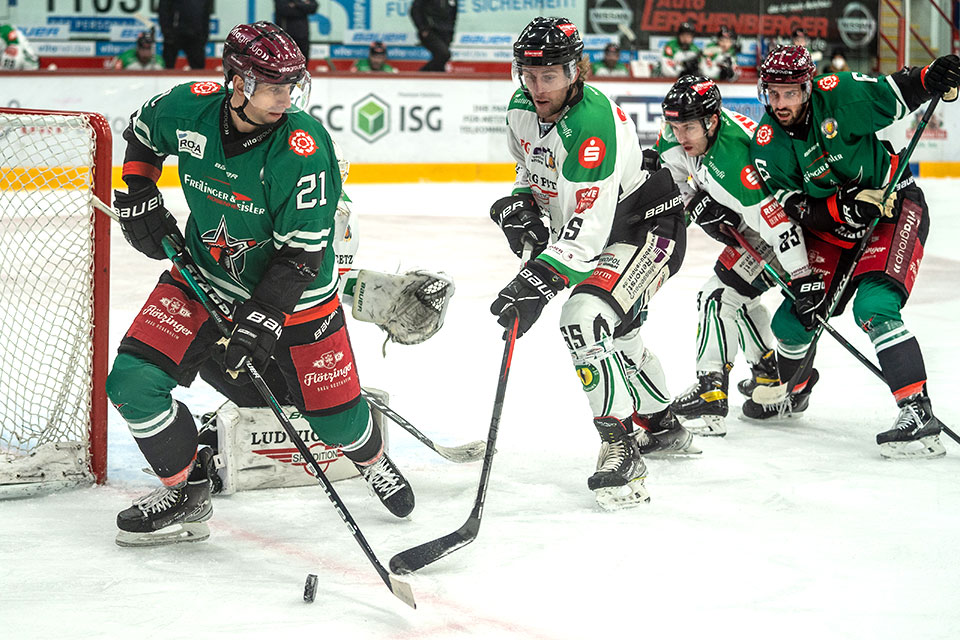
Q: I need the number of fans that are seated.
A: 0